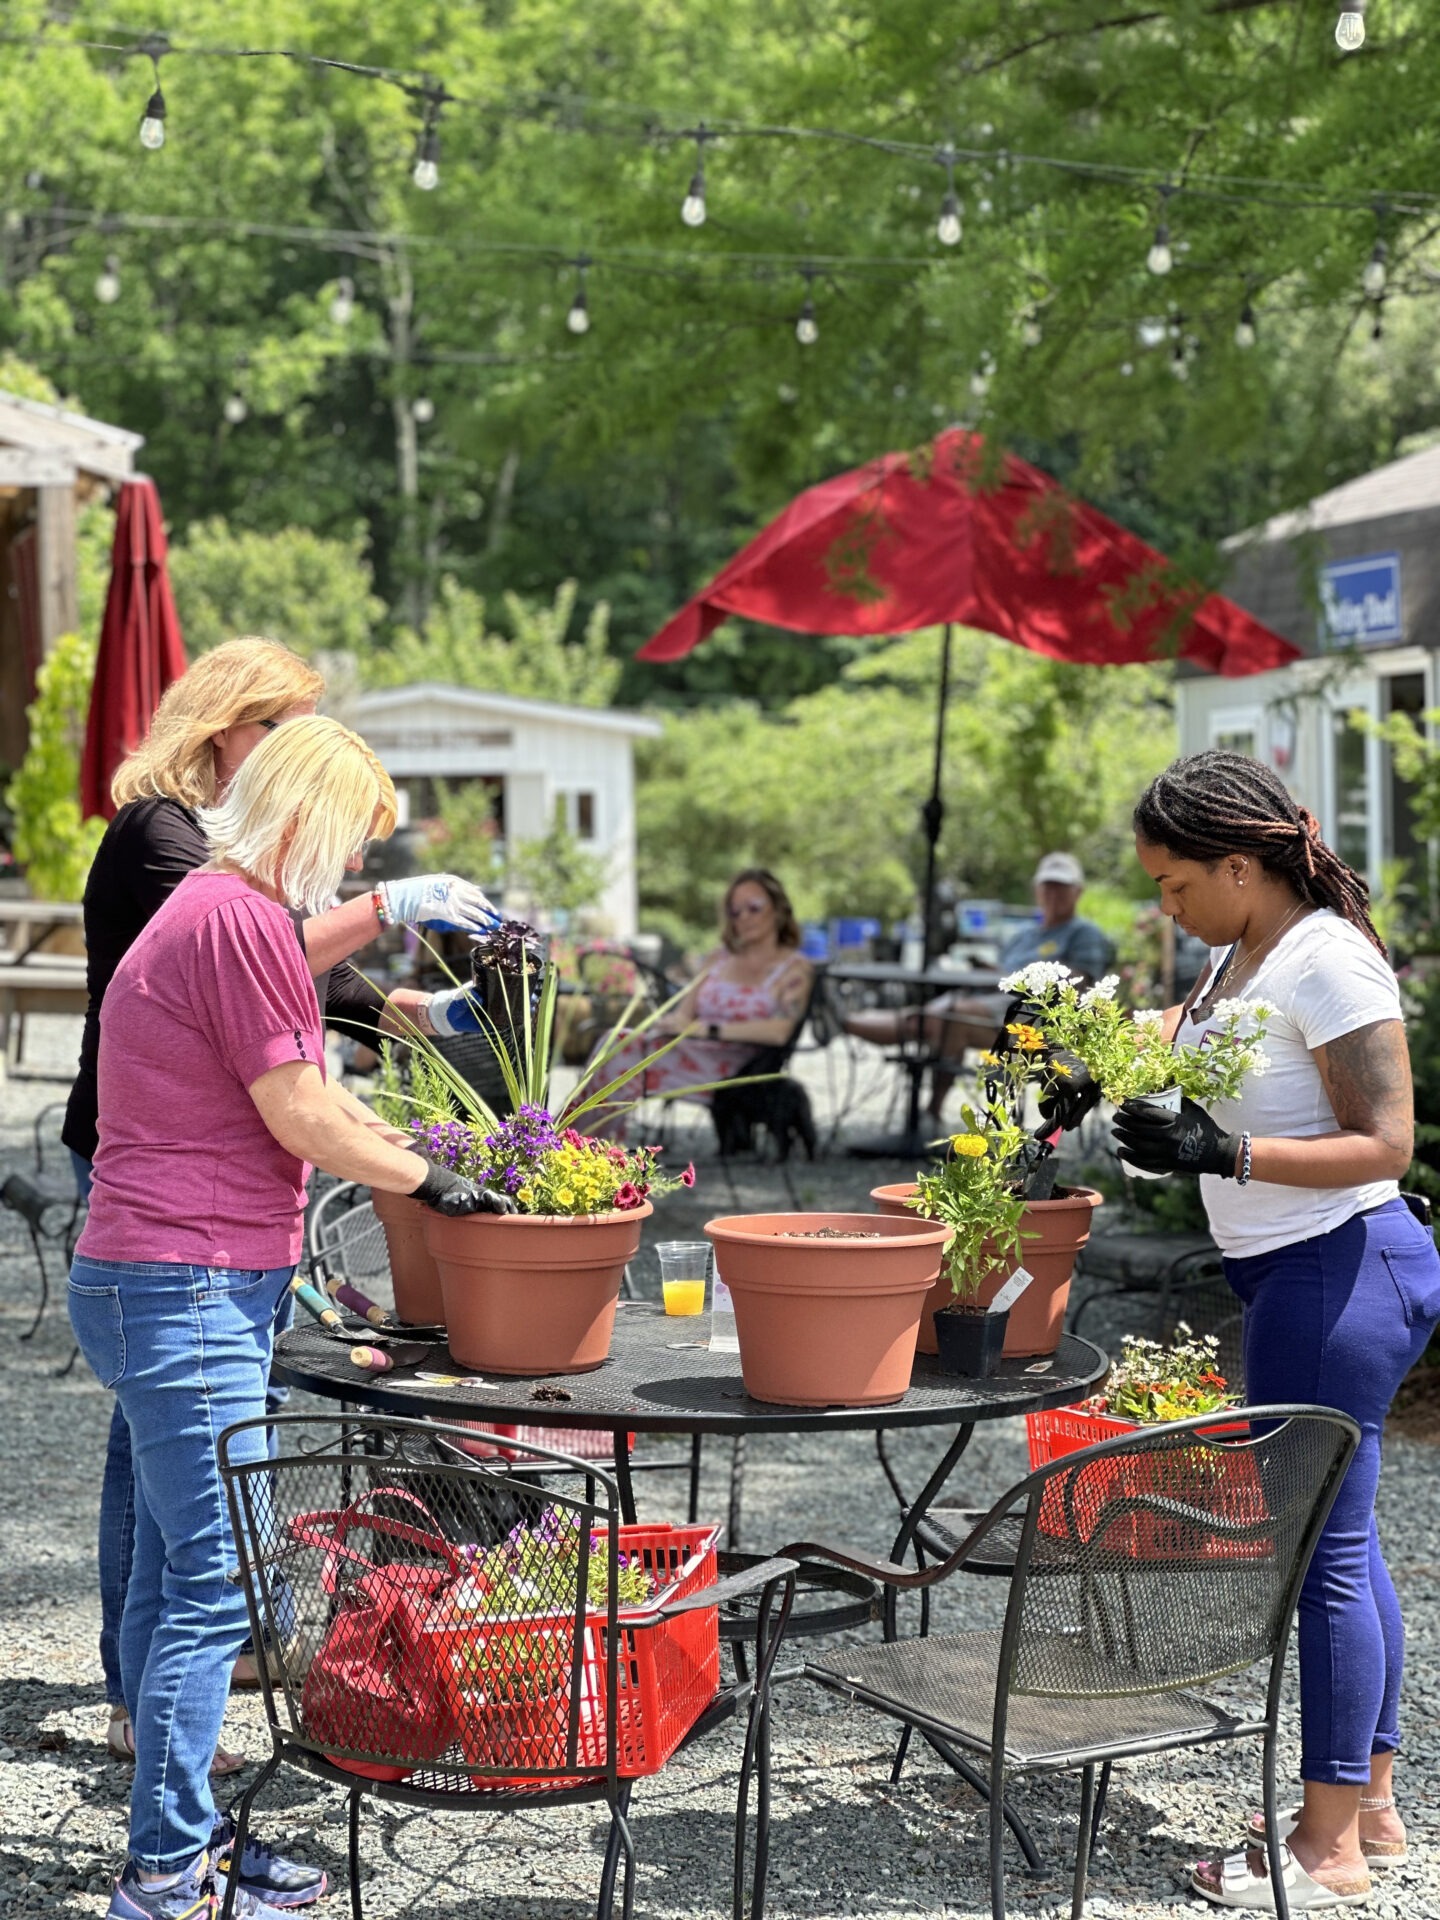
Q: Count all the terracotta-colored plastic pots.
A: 4